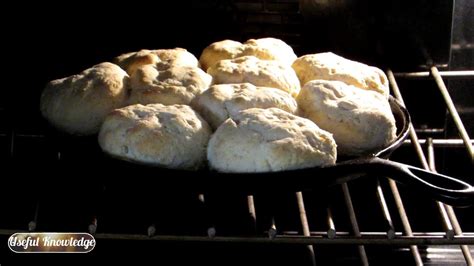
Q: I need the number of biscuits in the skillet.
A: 10